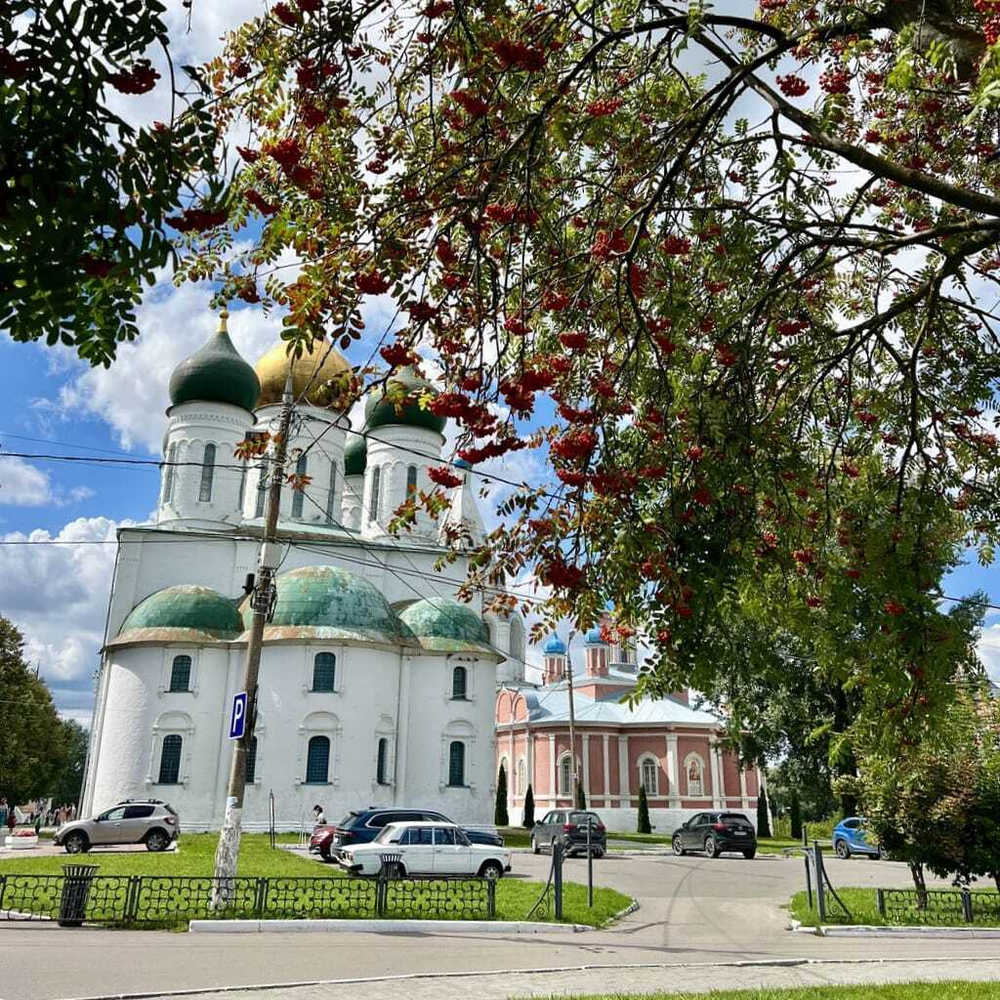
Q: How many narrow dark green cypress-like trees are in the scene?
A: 6